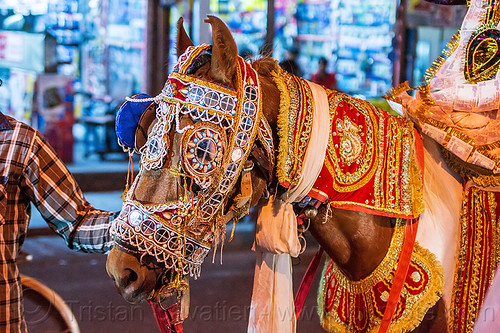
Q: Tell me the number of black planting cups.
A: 0